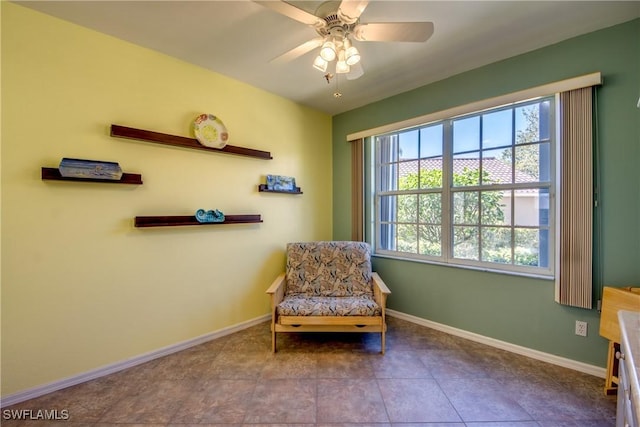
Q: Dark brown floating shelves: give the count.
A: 4